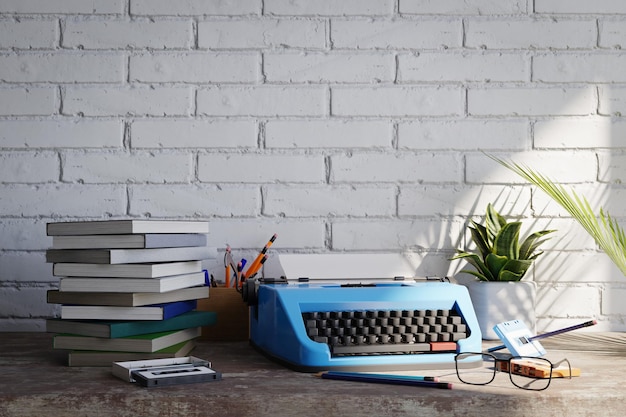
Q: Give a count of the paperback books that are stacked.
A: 10